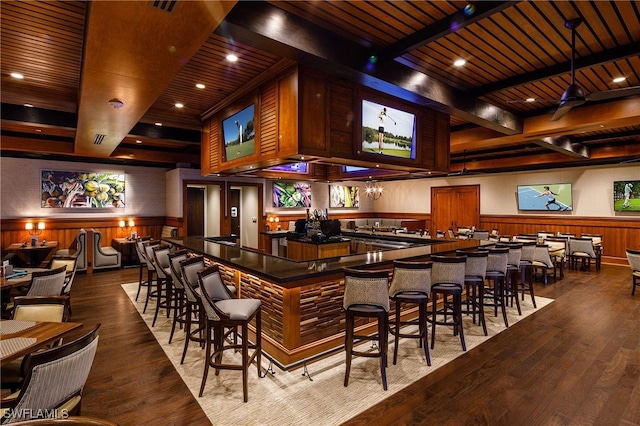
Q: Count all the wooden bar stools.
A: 13